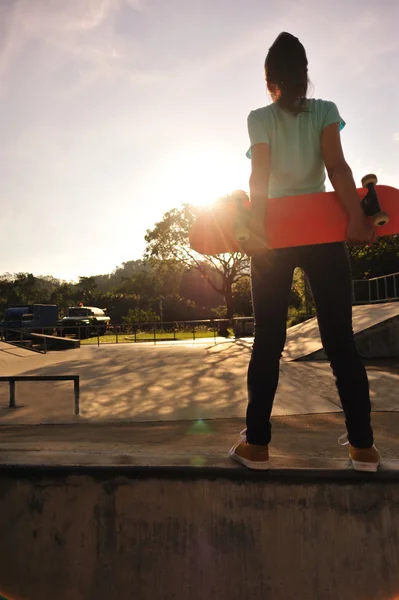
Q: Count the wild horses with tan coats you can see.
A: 0